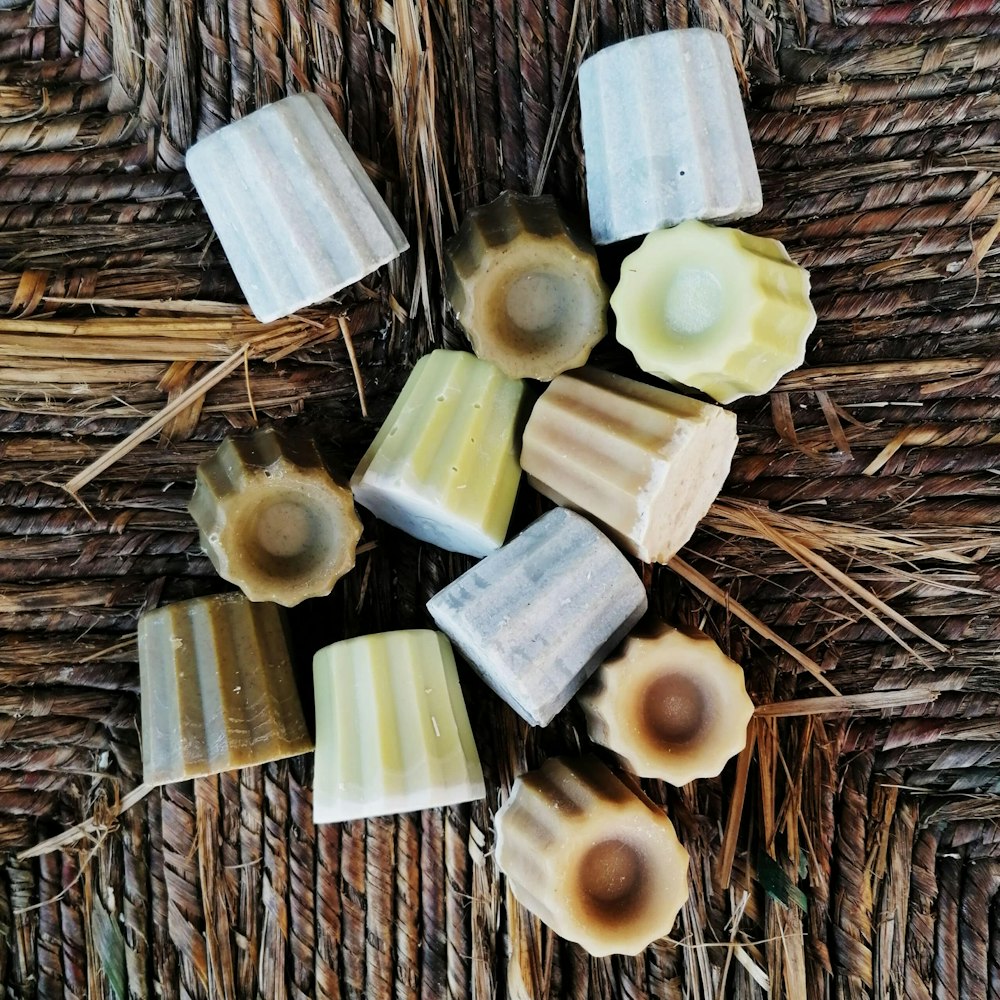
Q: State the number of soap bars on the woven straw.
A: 12